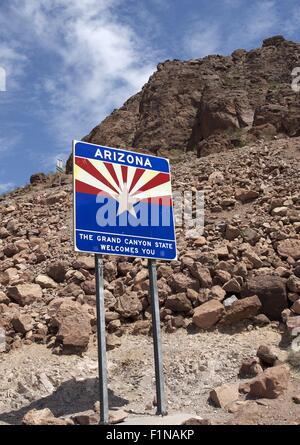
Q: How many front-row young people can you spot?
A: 0